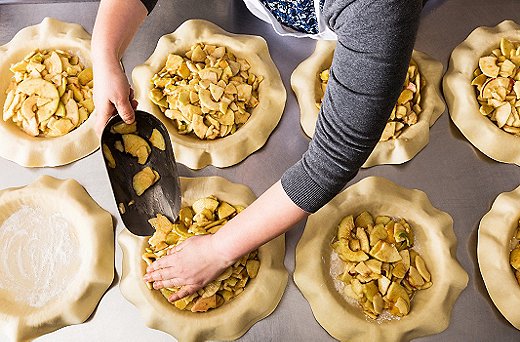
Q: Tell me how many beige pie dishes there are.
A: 8